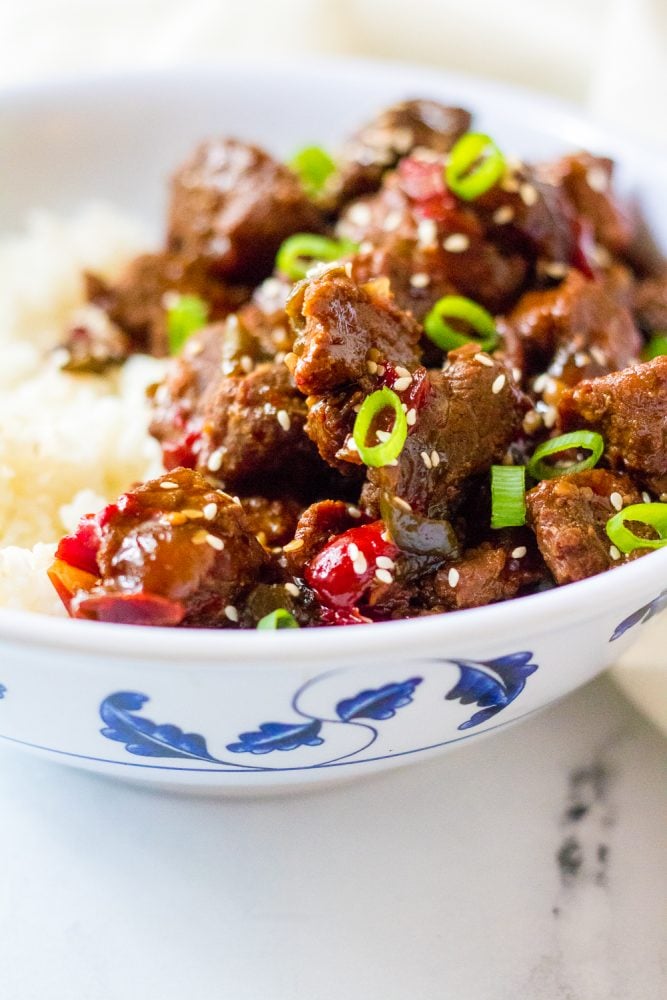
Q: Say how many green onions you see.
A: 11